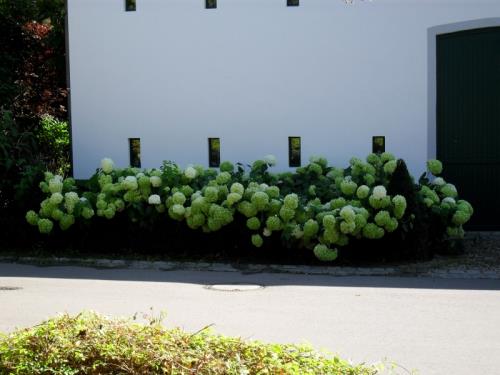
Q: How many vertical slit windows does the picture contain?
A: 7